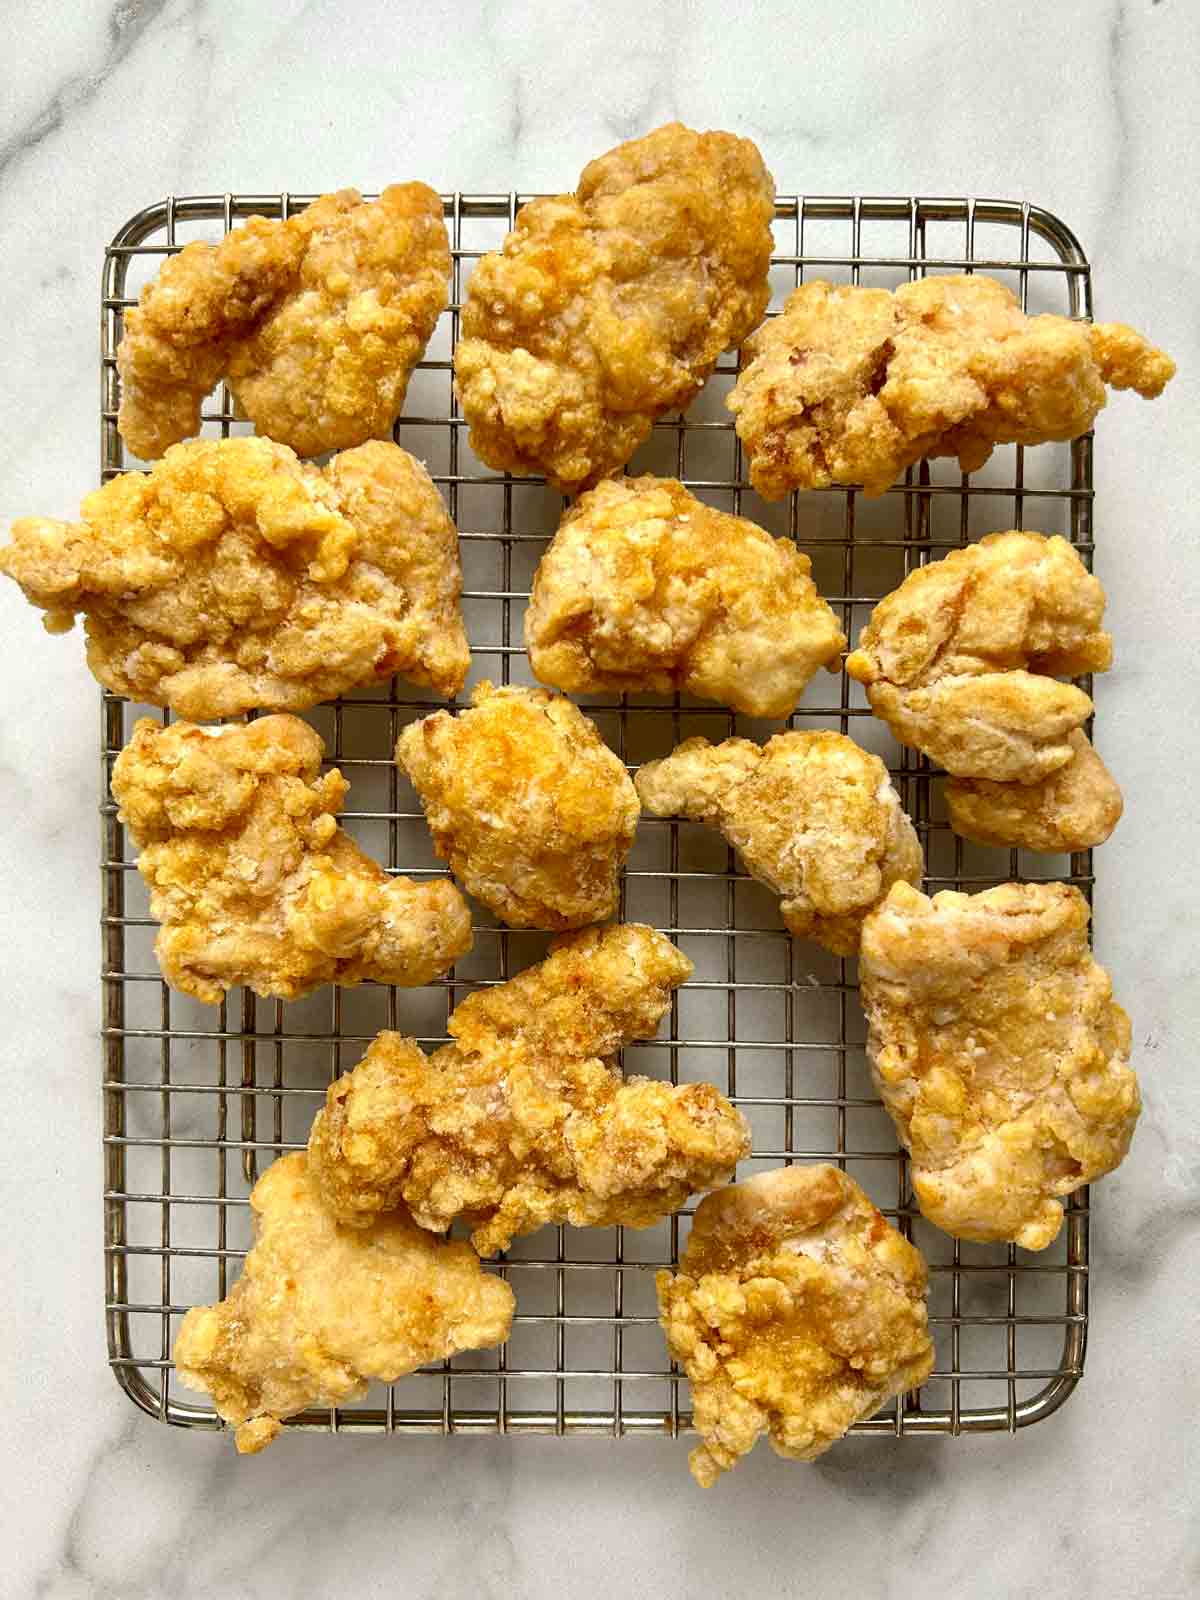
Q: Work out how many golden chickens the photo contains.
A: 13